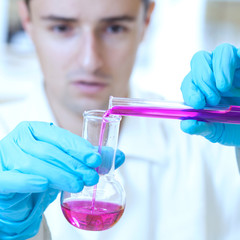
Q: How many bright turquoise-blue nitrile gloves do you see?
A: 2